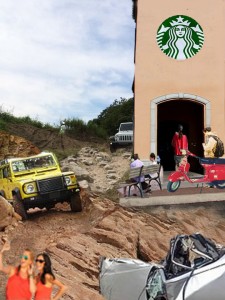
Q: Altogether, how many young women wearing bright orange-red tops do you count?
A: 2